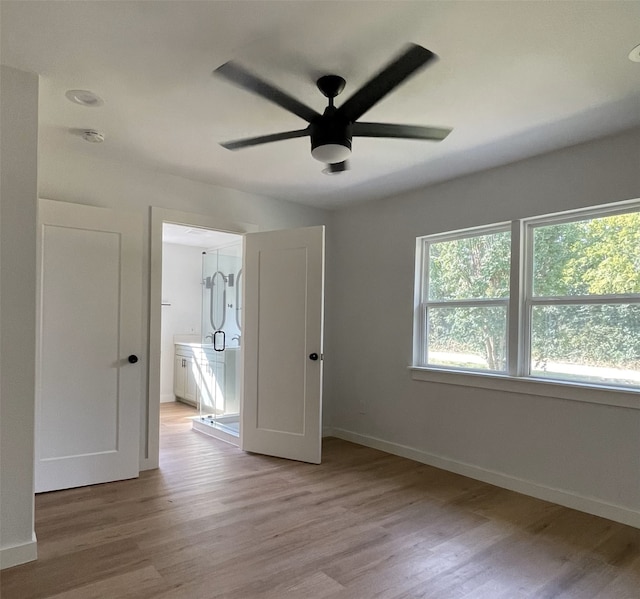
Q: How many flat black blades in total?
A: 5